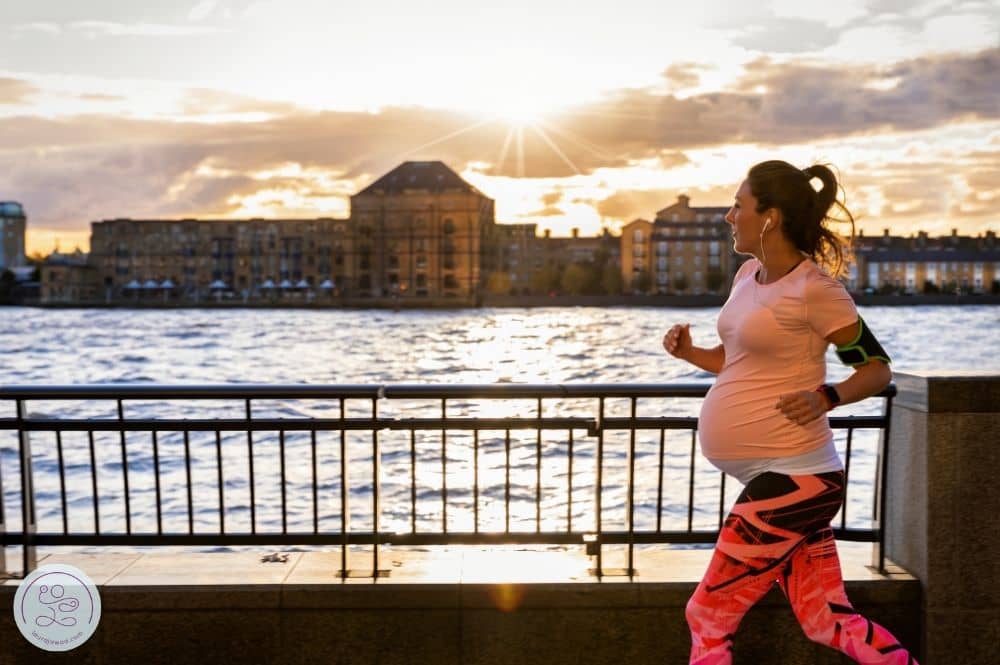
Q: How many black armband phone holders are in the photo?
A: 1